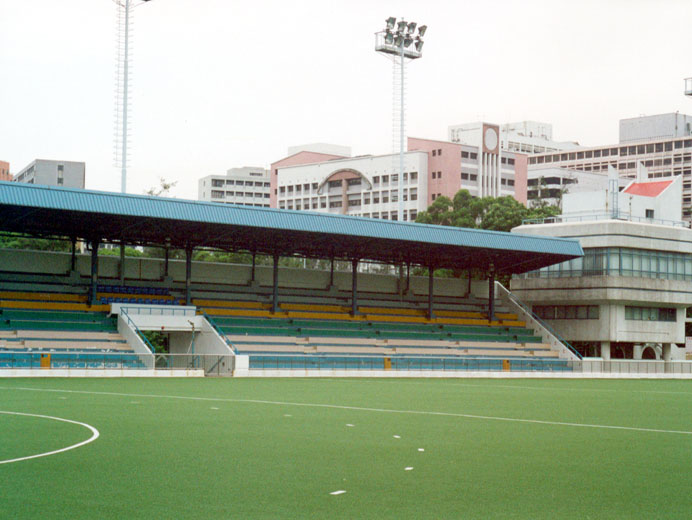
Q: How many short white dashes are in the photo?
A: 9